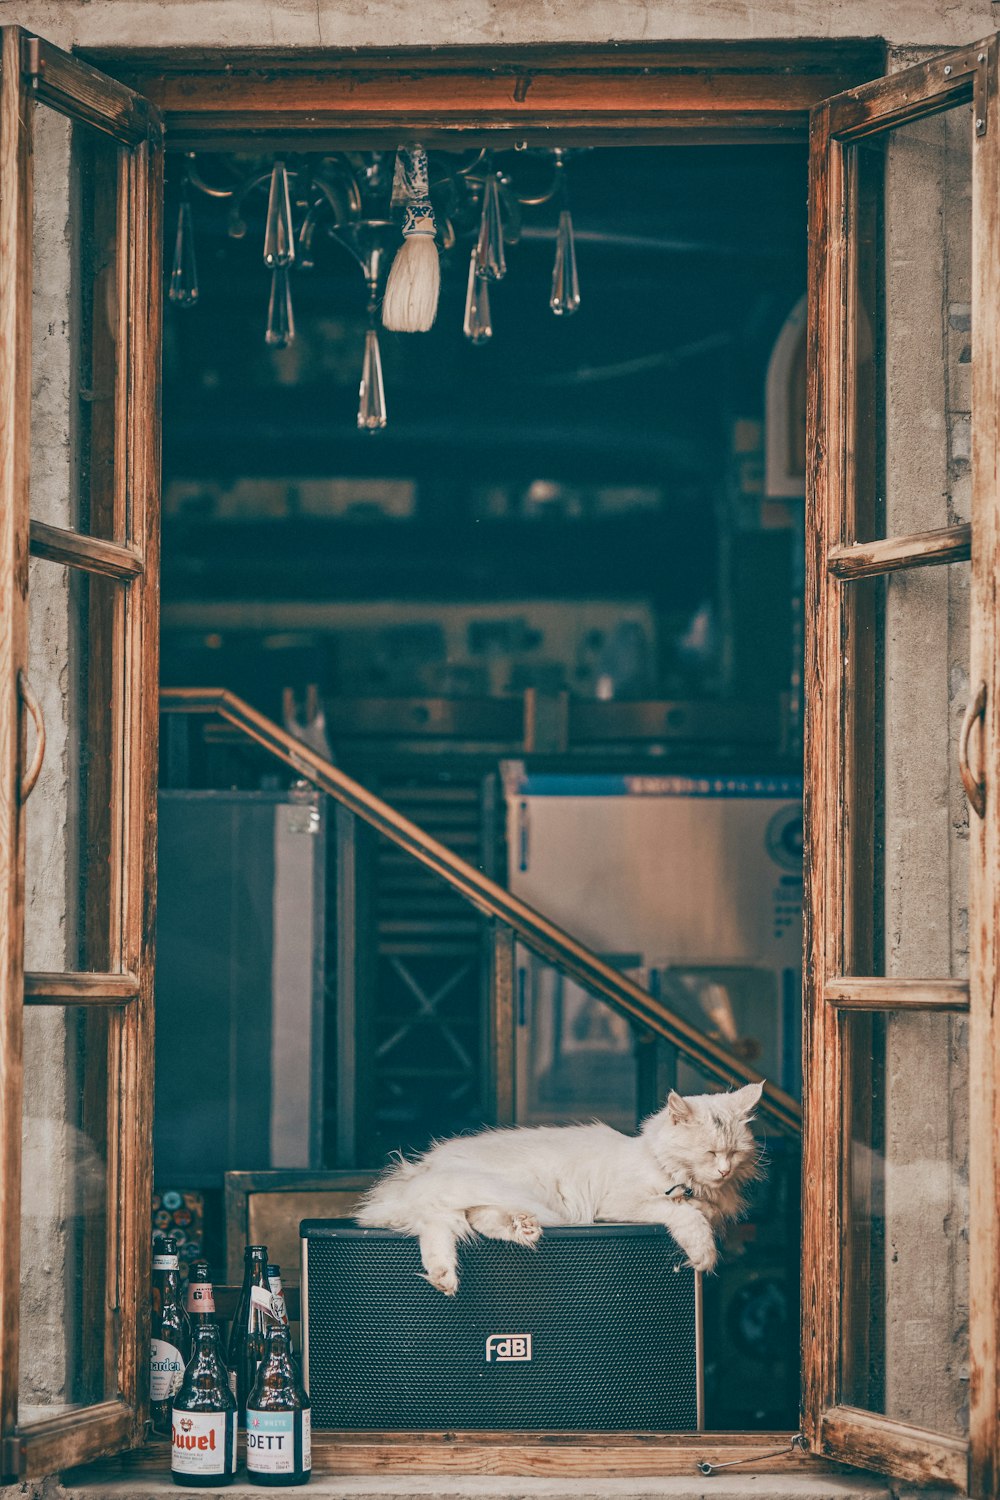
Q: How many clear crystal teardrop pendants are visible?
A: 7